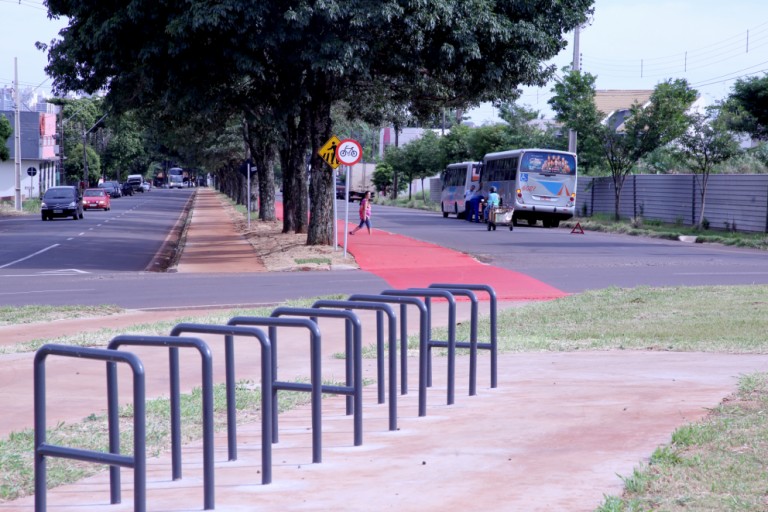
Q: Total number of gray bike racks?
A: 10